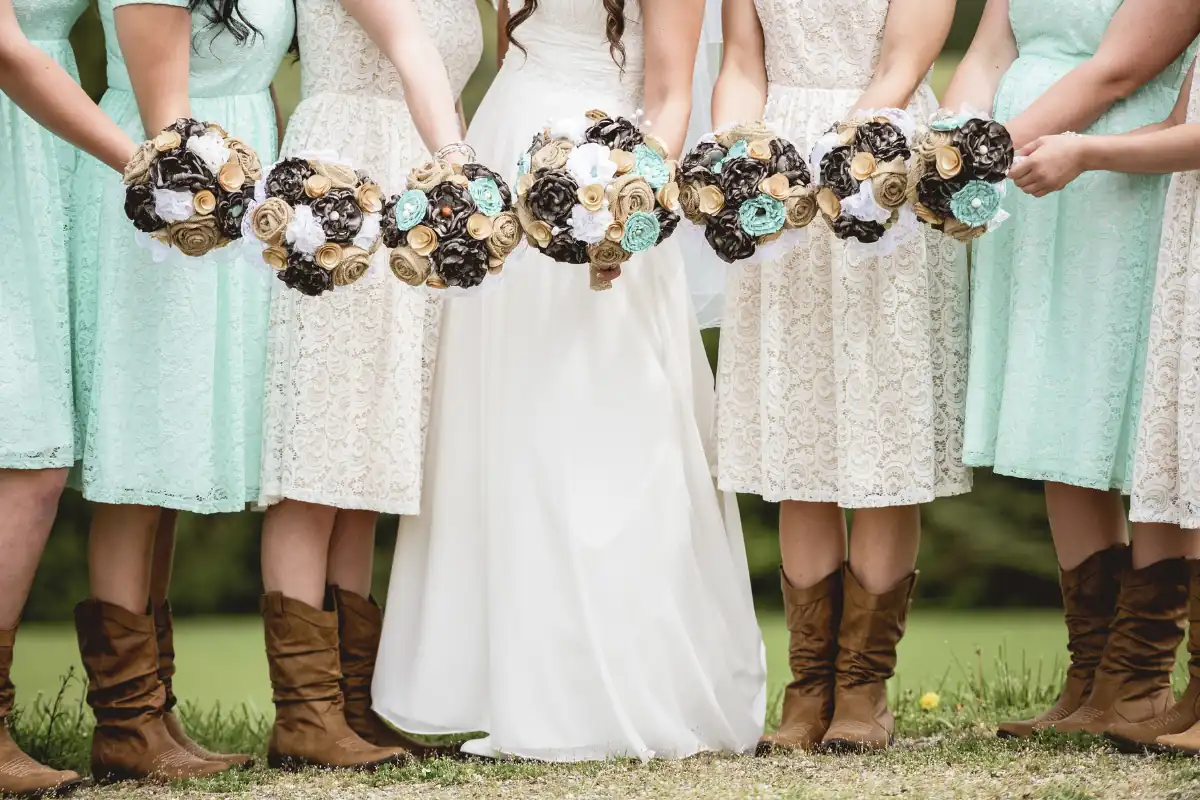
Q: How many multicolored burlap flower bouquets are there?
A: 7